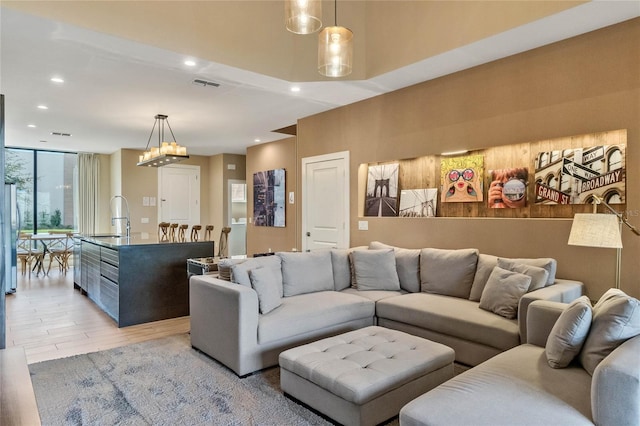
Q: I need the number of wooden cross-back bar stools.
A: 6